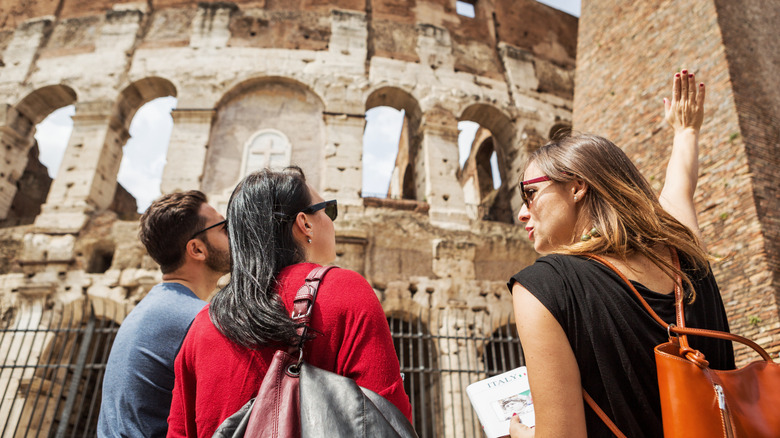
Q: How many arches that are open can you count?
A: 4